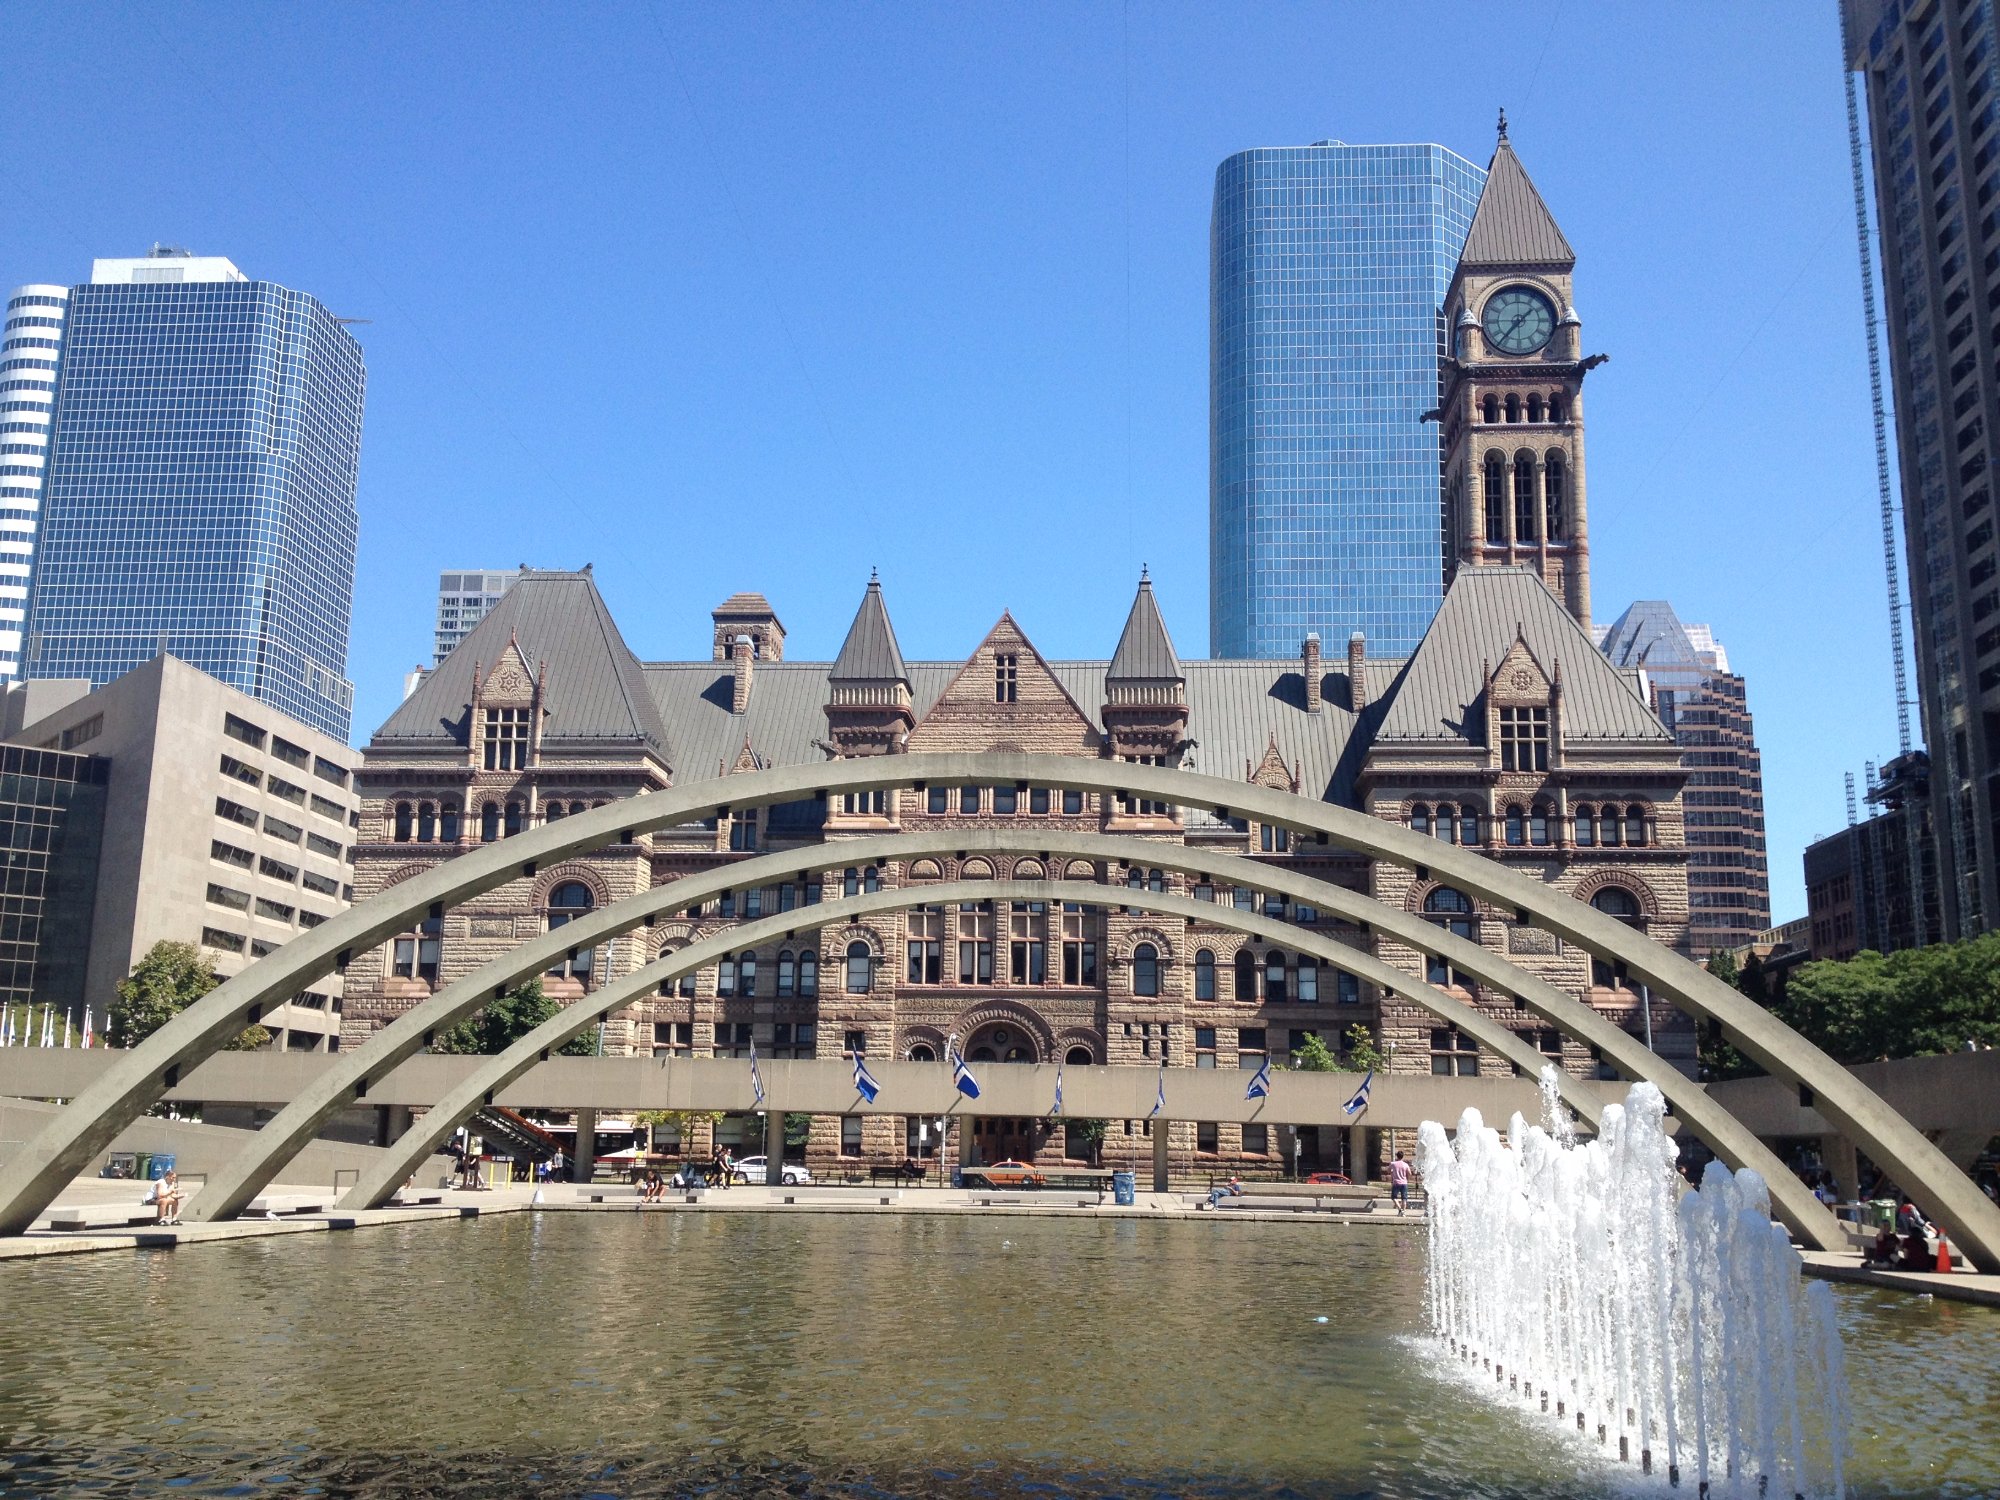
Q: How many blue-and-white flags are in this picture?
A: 7